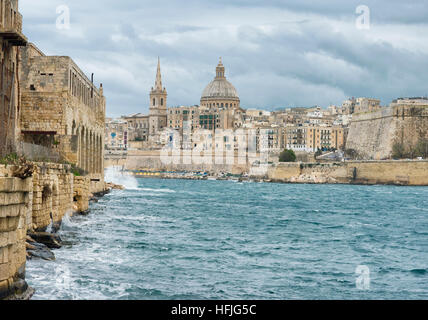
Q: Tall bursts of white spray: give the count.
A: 1